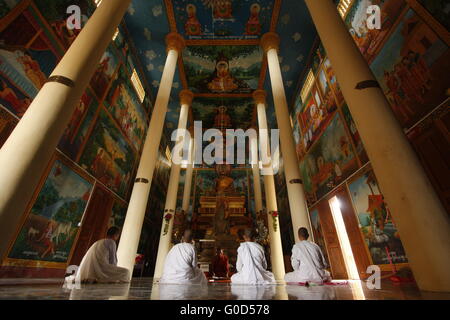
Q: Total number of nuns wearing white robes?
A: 4